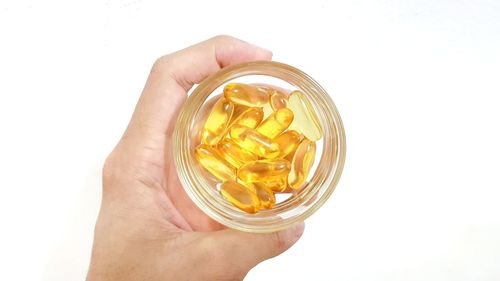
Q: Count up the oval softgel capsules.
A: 15